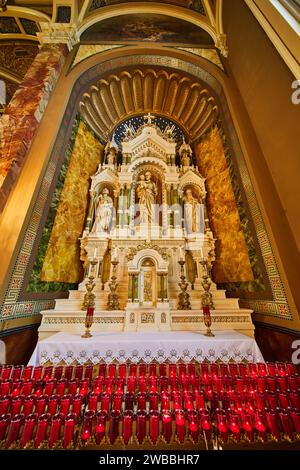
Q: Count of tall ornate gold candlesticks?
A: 4